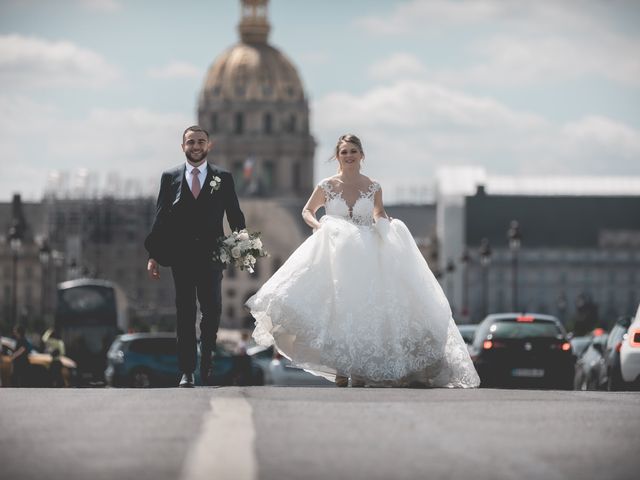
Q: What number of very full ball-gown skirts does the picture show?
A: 1